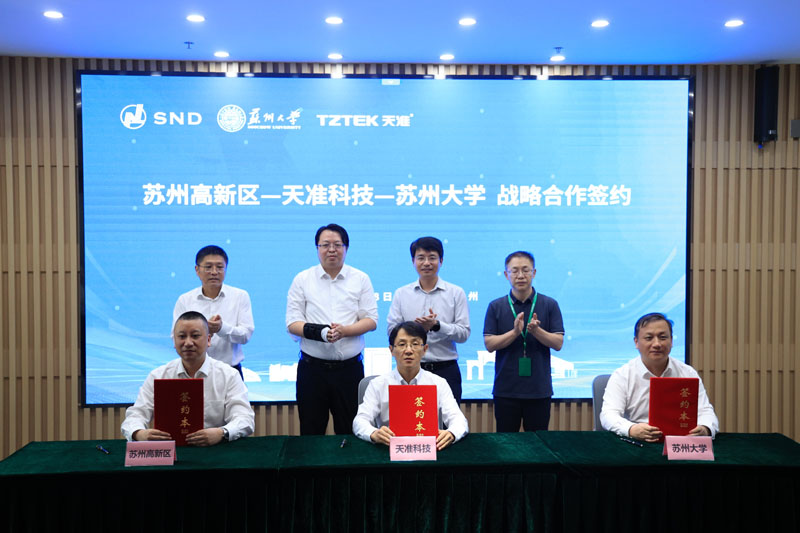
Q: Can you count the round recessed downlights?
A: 10